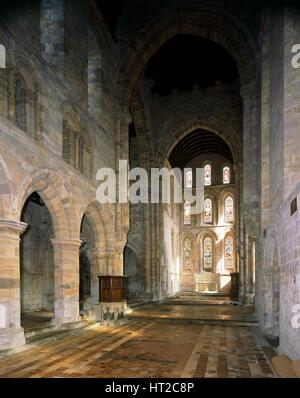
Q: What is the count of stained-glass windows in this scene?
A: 9